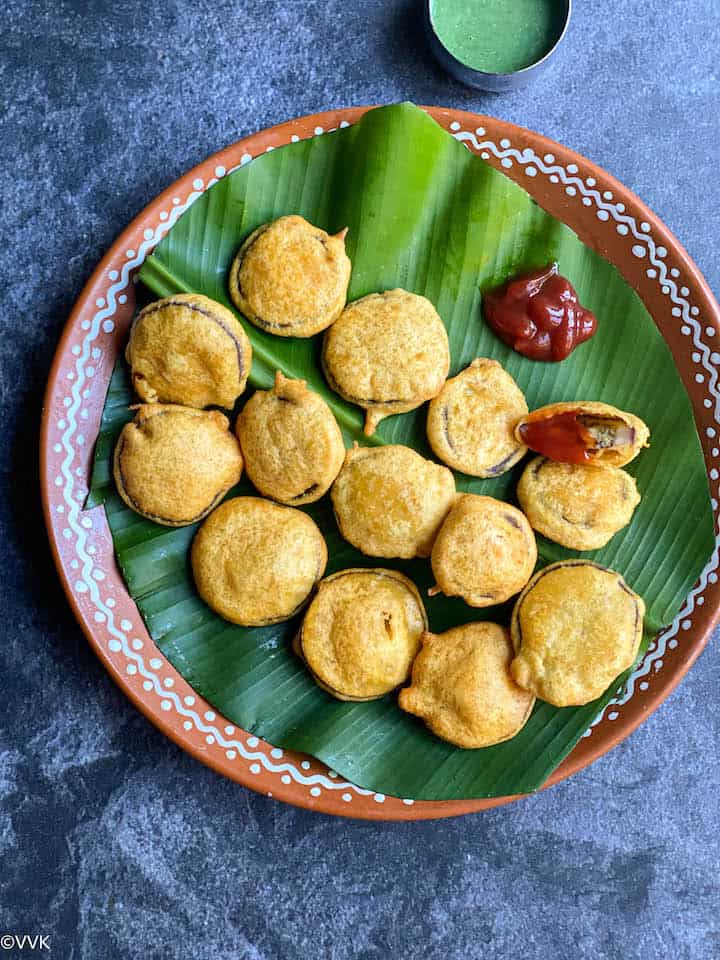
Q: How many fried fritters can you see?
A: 14